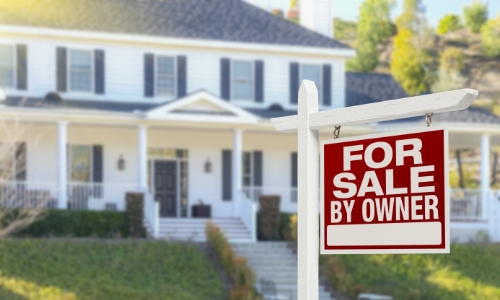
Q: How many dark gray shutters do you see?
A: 14